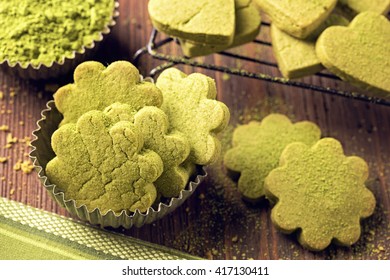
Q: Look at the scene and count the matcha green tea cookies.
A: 12